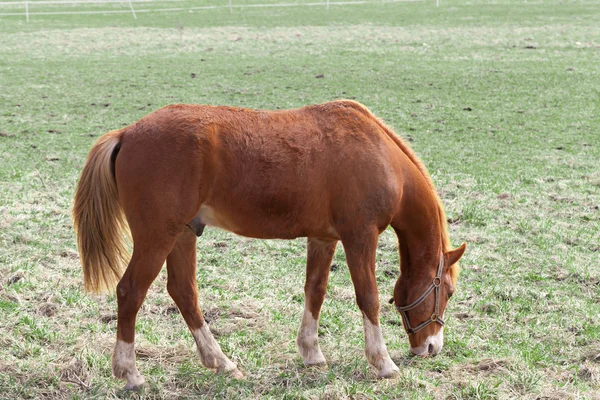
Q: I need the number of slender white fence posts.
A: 5